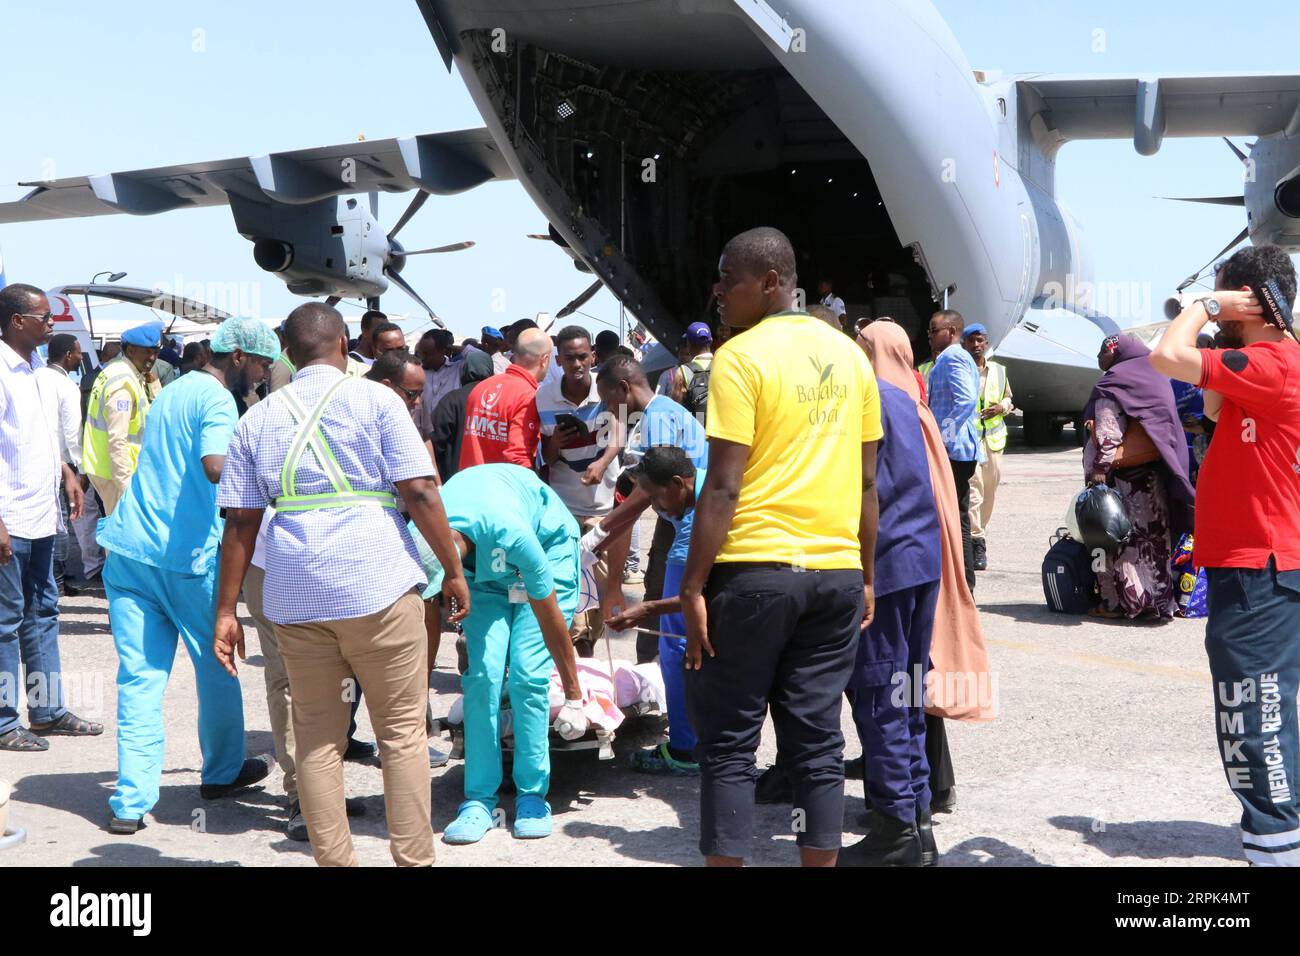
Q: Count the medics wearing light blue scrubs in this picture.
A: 2